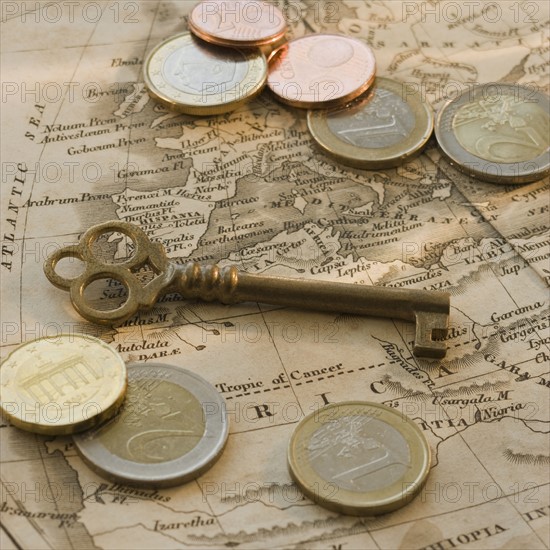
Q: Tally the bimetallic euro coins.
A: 5